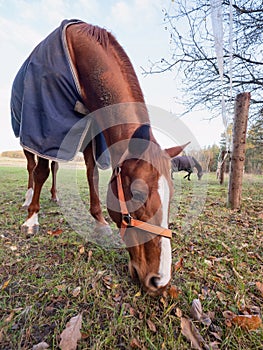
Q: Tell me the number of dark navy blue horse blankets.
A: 1